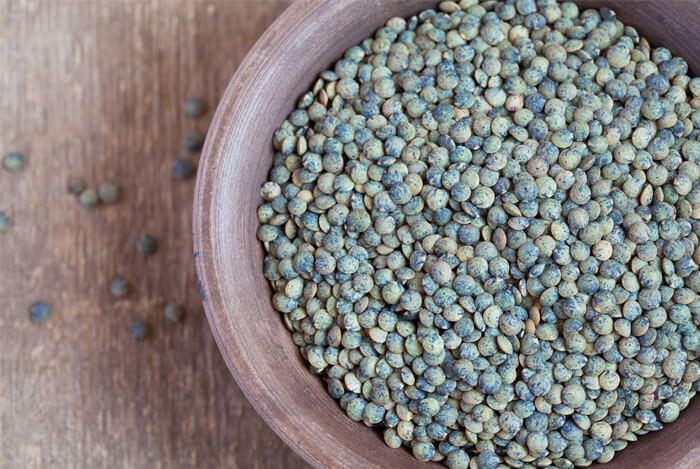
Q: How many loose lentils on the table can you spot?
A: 13